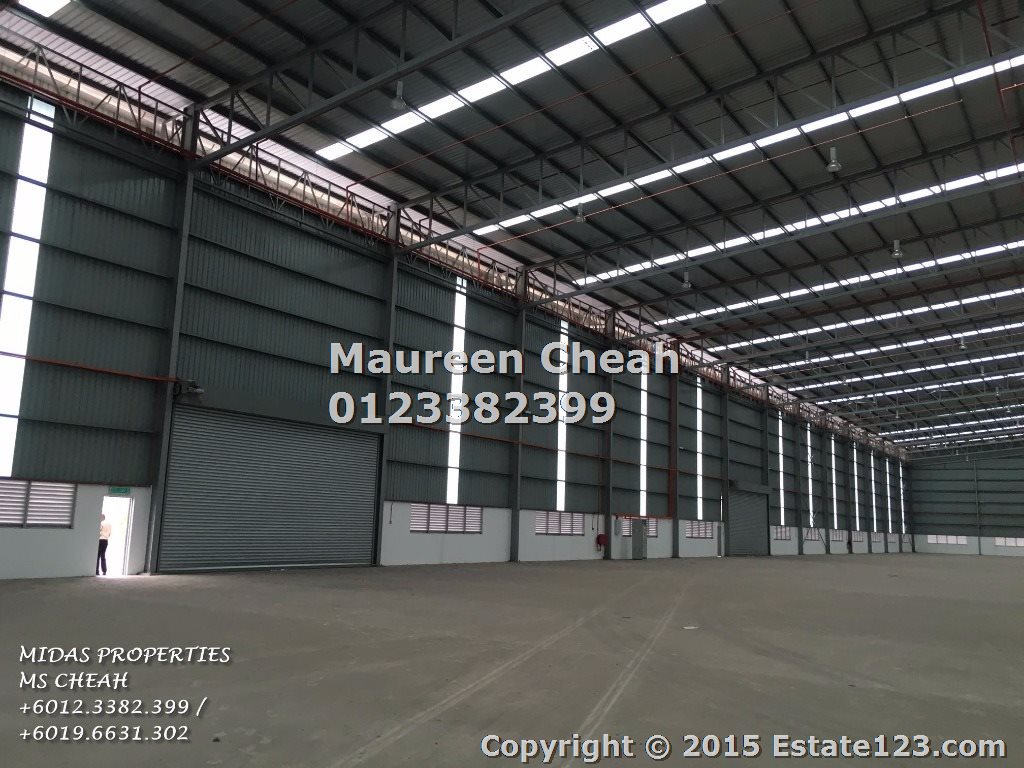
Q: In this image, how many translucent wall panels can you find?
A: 12